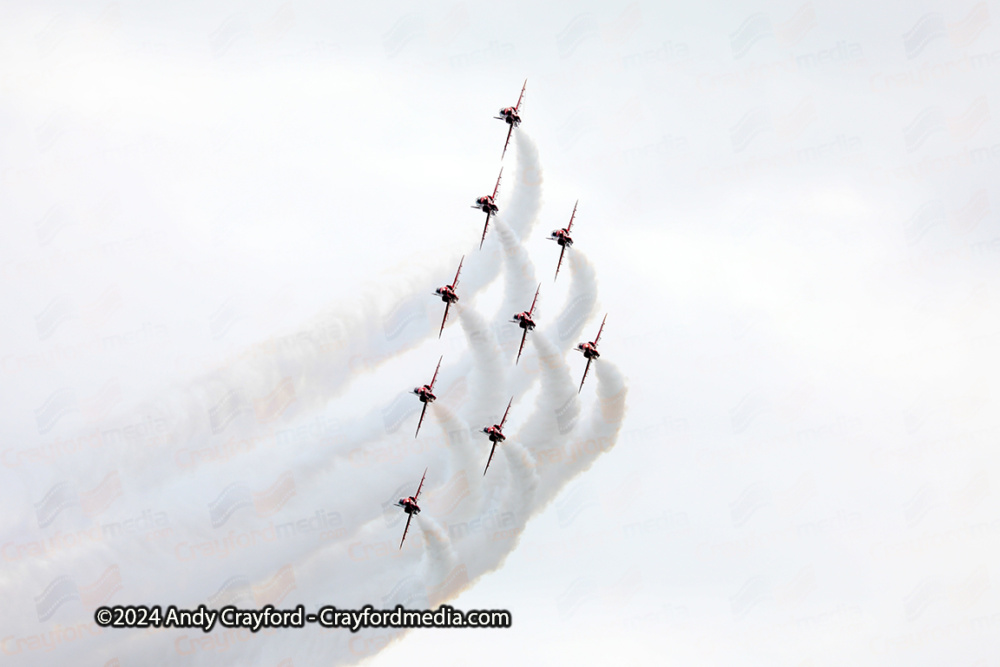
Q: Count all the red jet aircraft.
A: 9